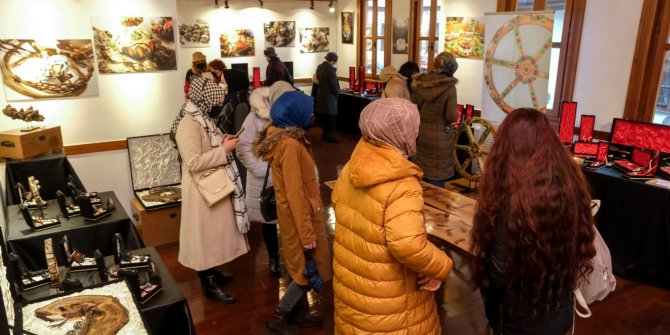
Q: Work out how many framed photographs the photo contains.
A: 9